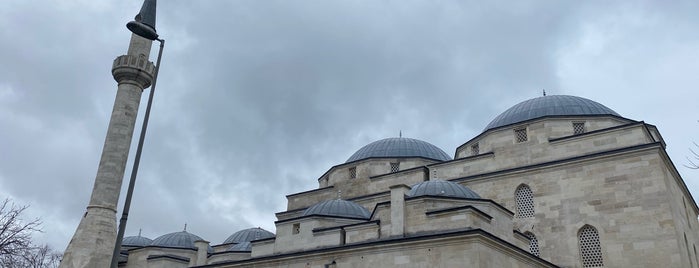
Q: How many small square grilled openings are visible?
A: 5